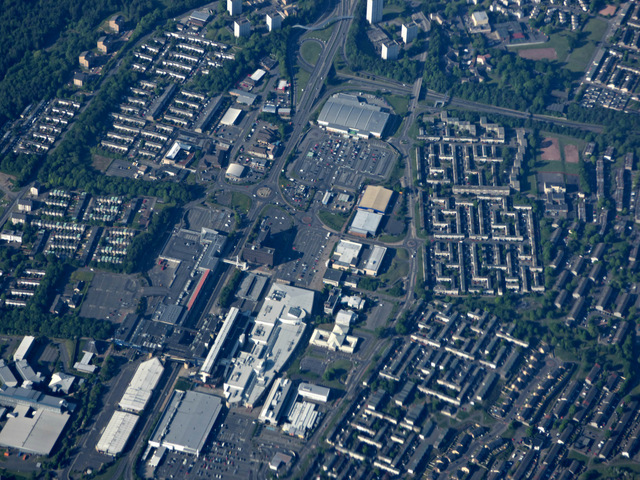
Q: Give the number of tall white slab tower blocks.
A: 6